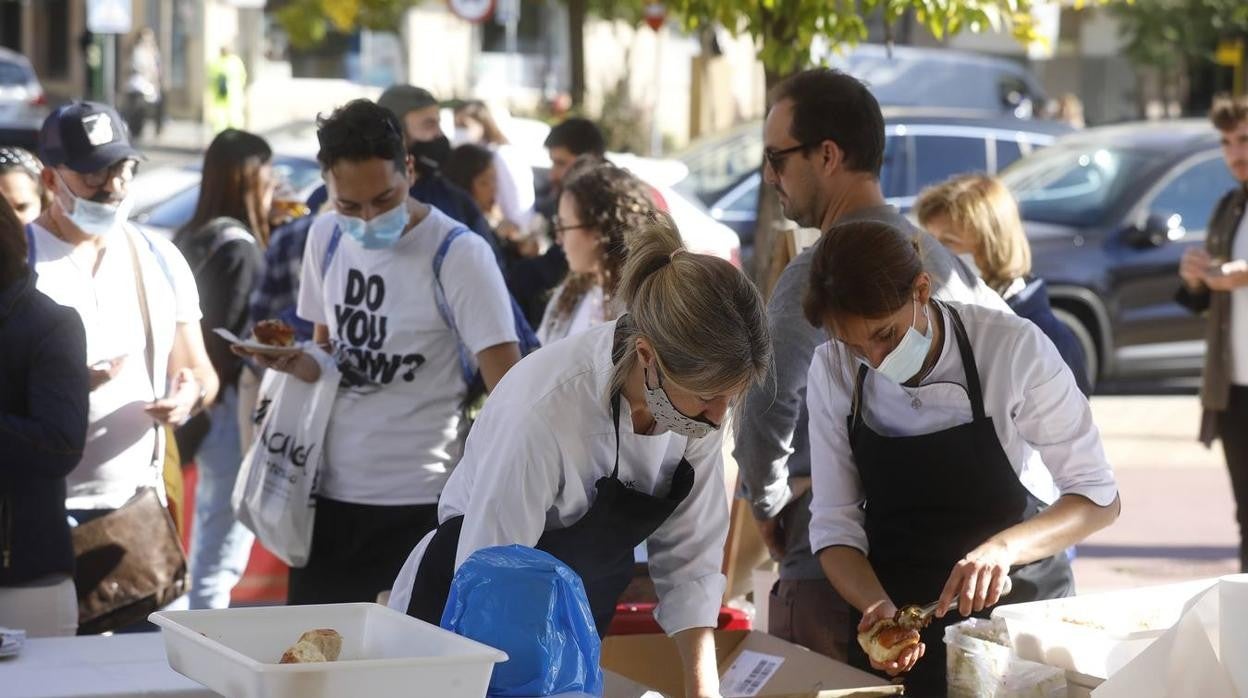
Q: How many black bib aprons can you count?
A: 2